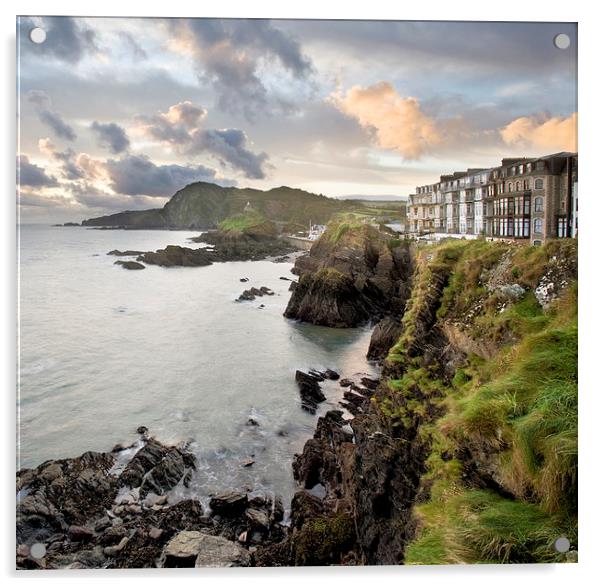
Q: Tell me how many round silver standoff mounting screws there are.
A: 4